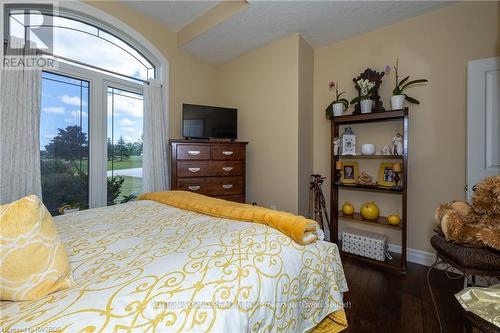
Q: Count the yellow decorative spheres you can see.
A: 3